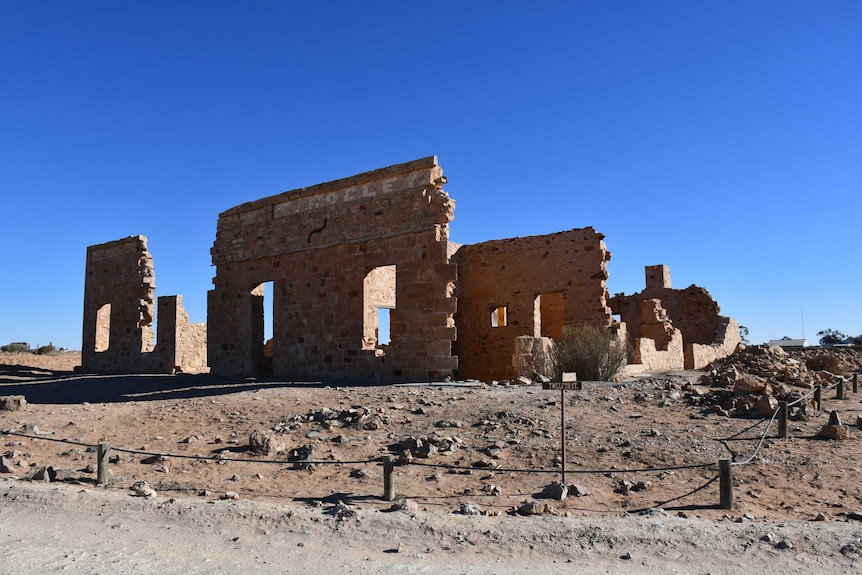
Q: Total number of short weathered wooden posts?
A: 7